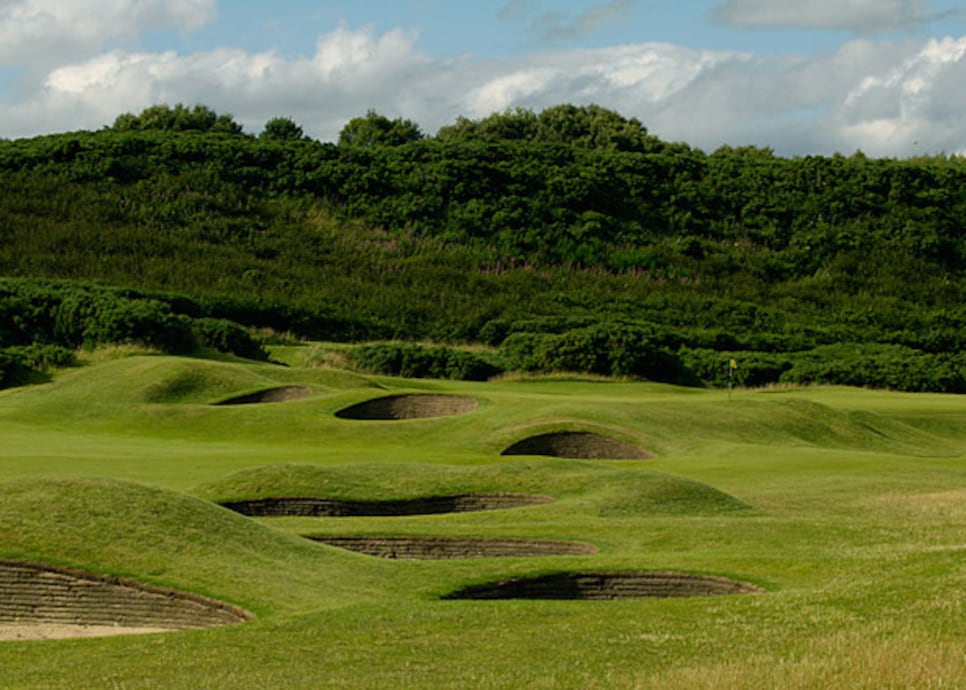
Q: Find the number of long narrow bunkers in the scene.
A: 3